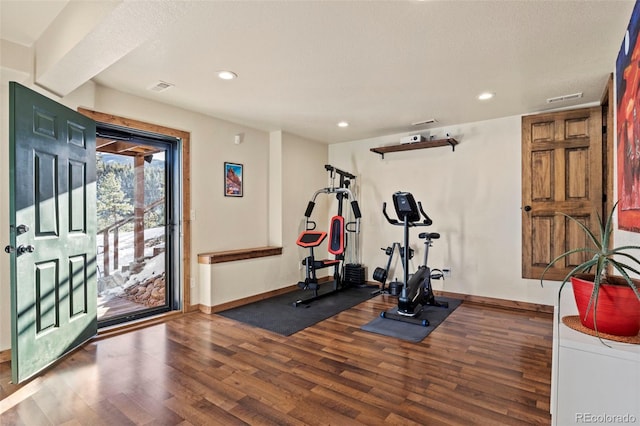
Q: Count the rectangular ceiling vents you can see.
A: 3